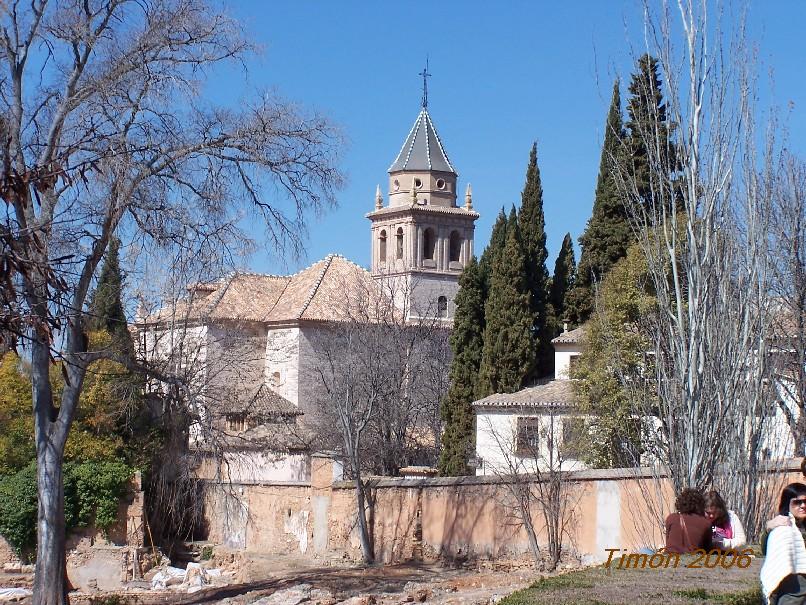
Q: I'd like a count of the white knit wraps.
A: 1